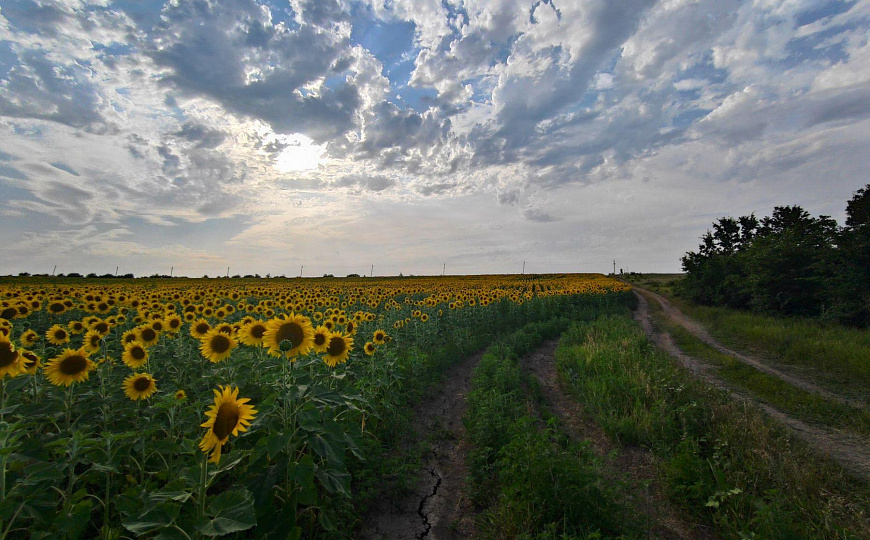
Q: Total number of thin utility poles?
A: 9